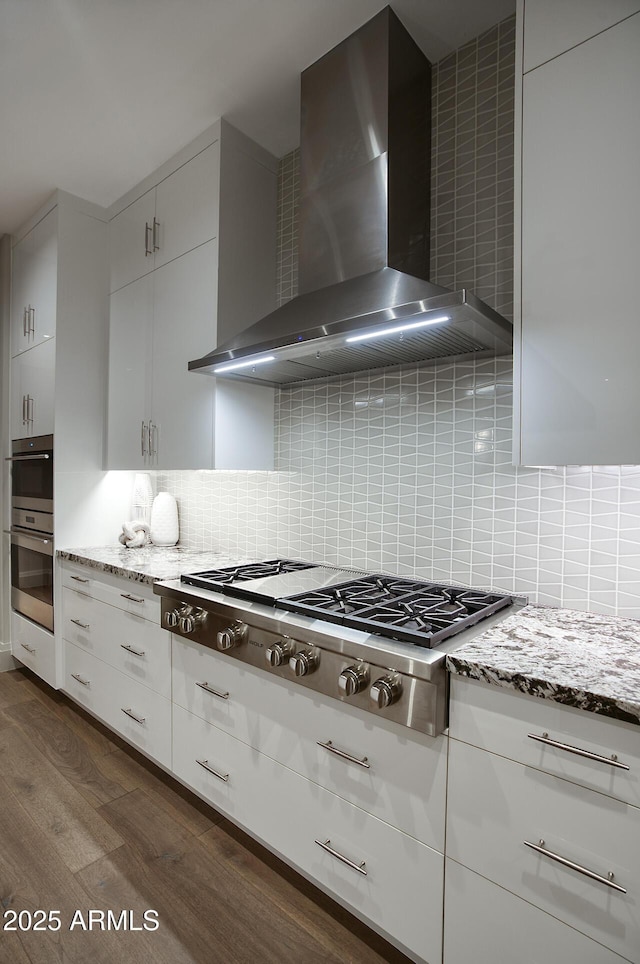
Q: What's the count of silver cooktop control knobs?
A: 7